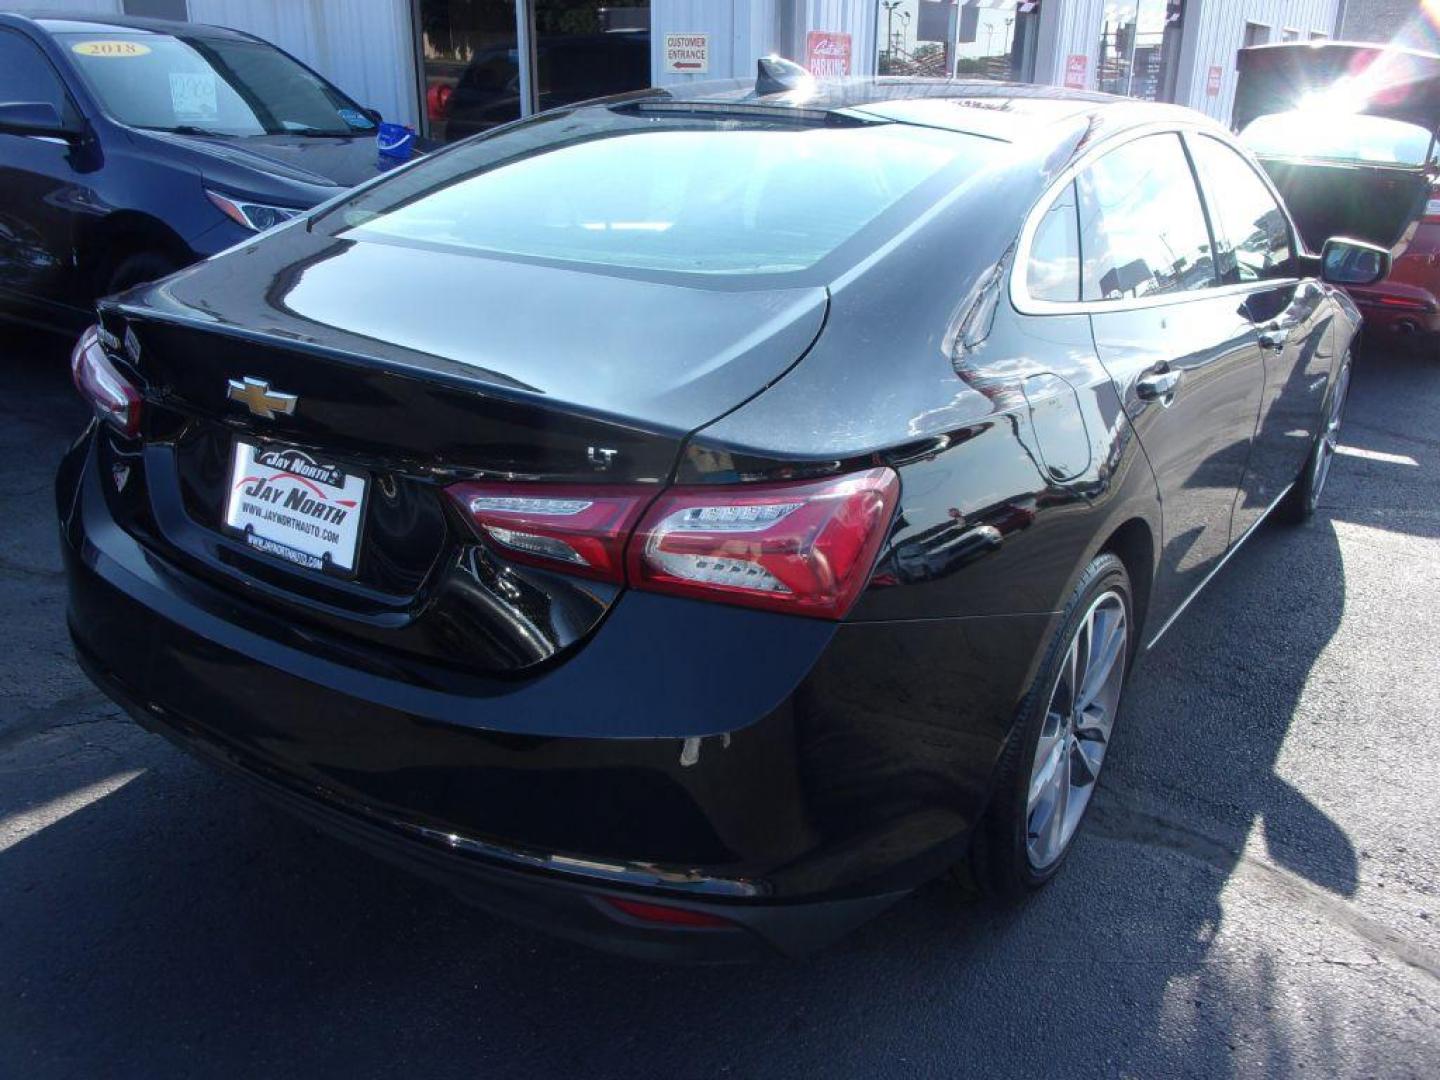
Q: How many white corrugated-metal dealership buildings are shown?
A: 1